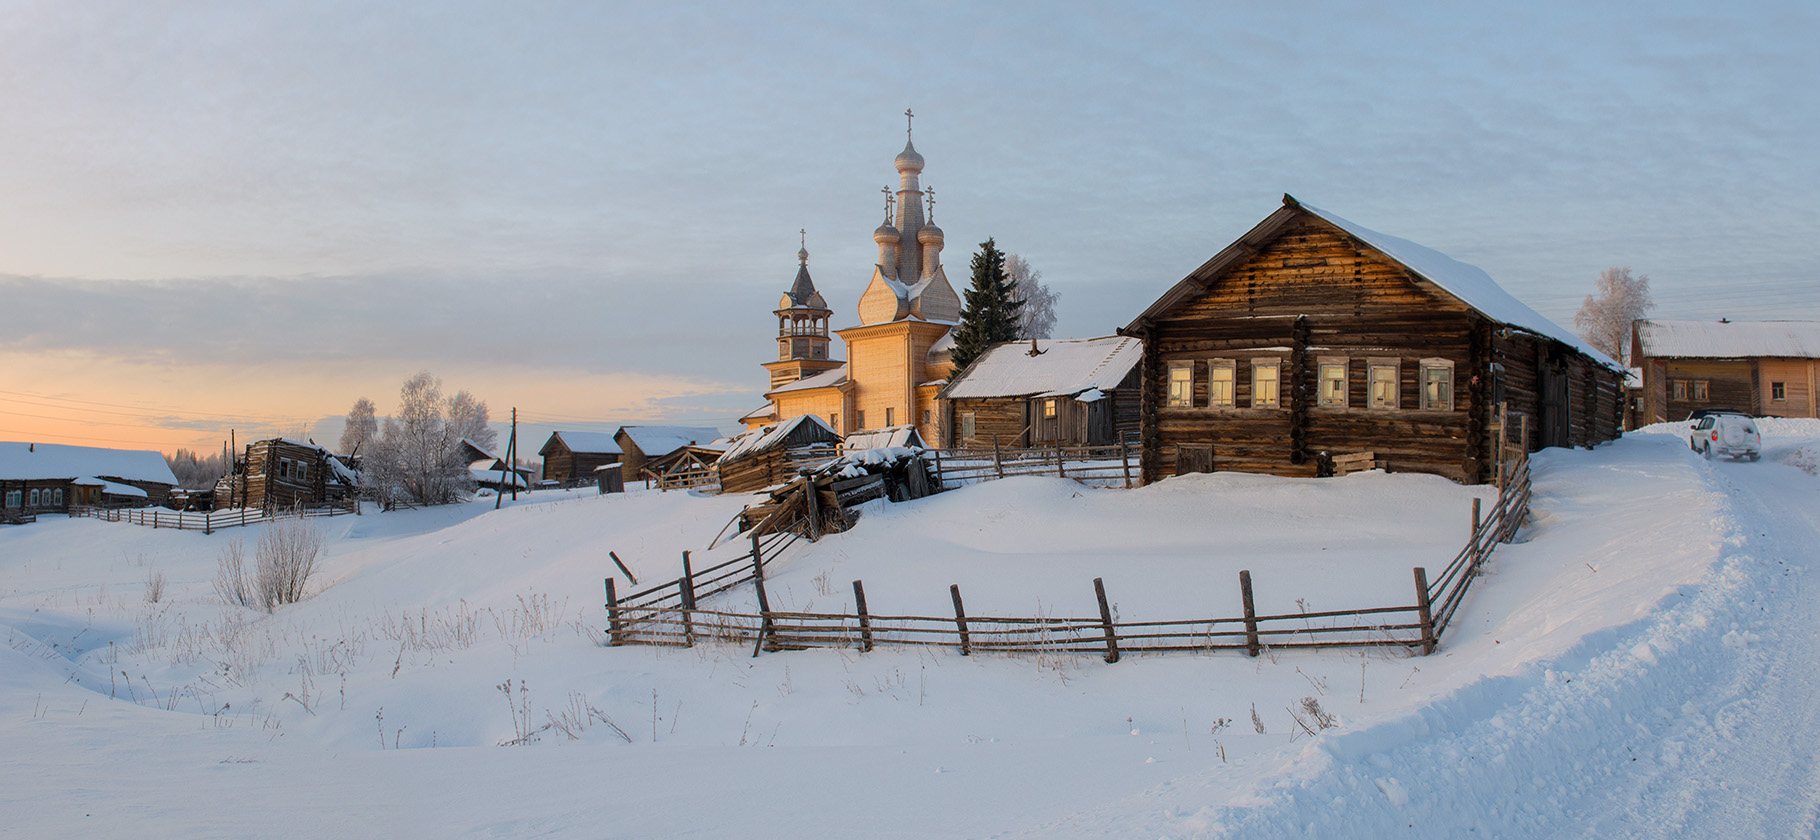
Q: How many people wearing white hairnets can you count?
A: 0